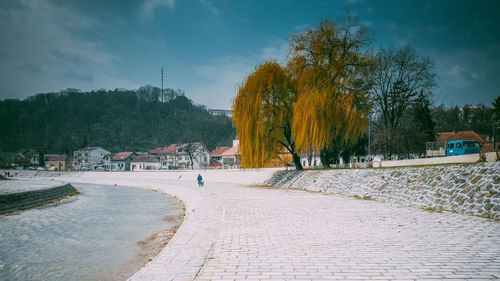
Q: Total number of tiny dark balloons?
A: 0